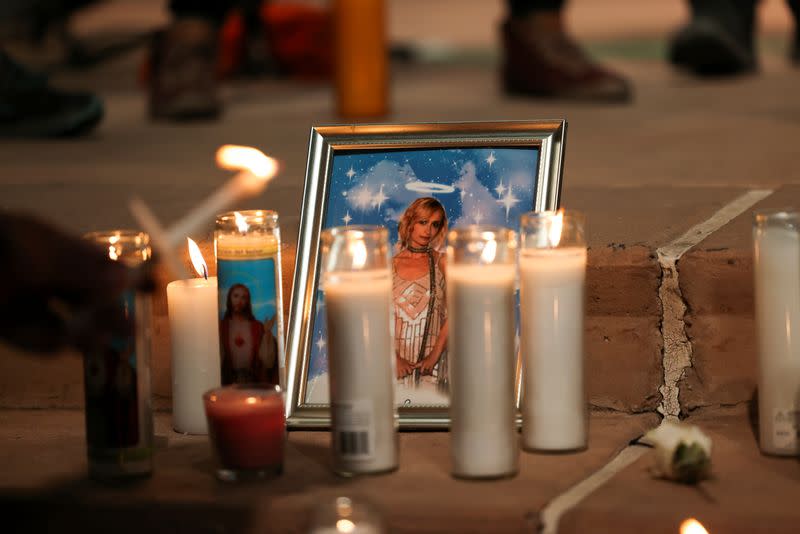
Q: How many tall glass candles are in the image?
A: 6